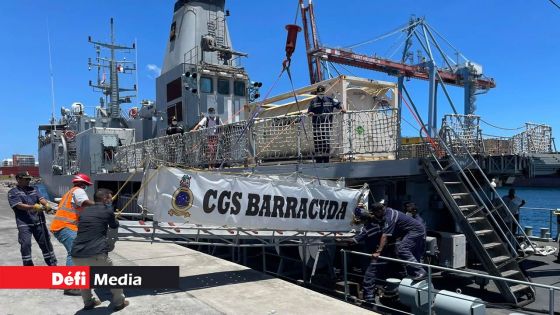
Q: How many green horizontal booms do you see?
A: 0